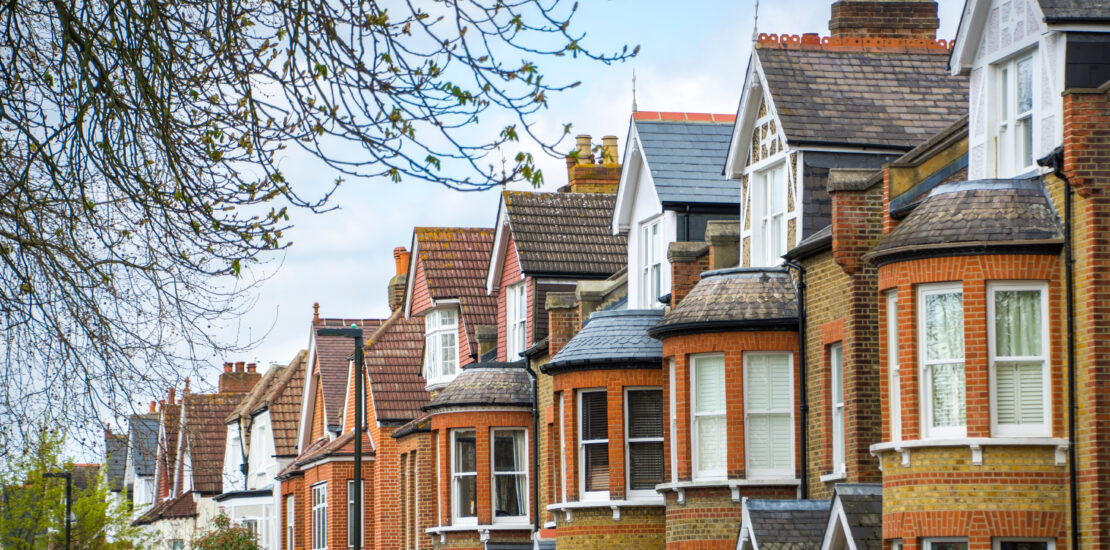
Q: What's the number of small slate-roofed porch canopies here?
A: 2